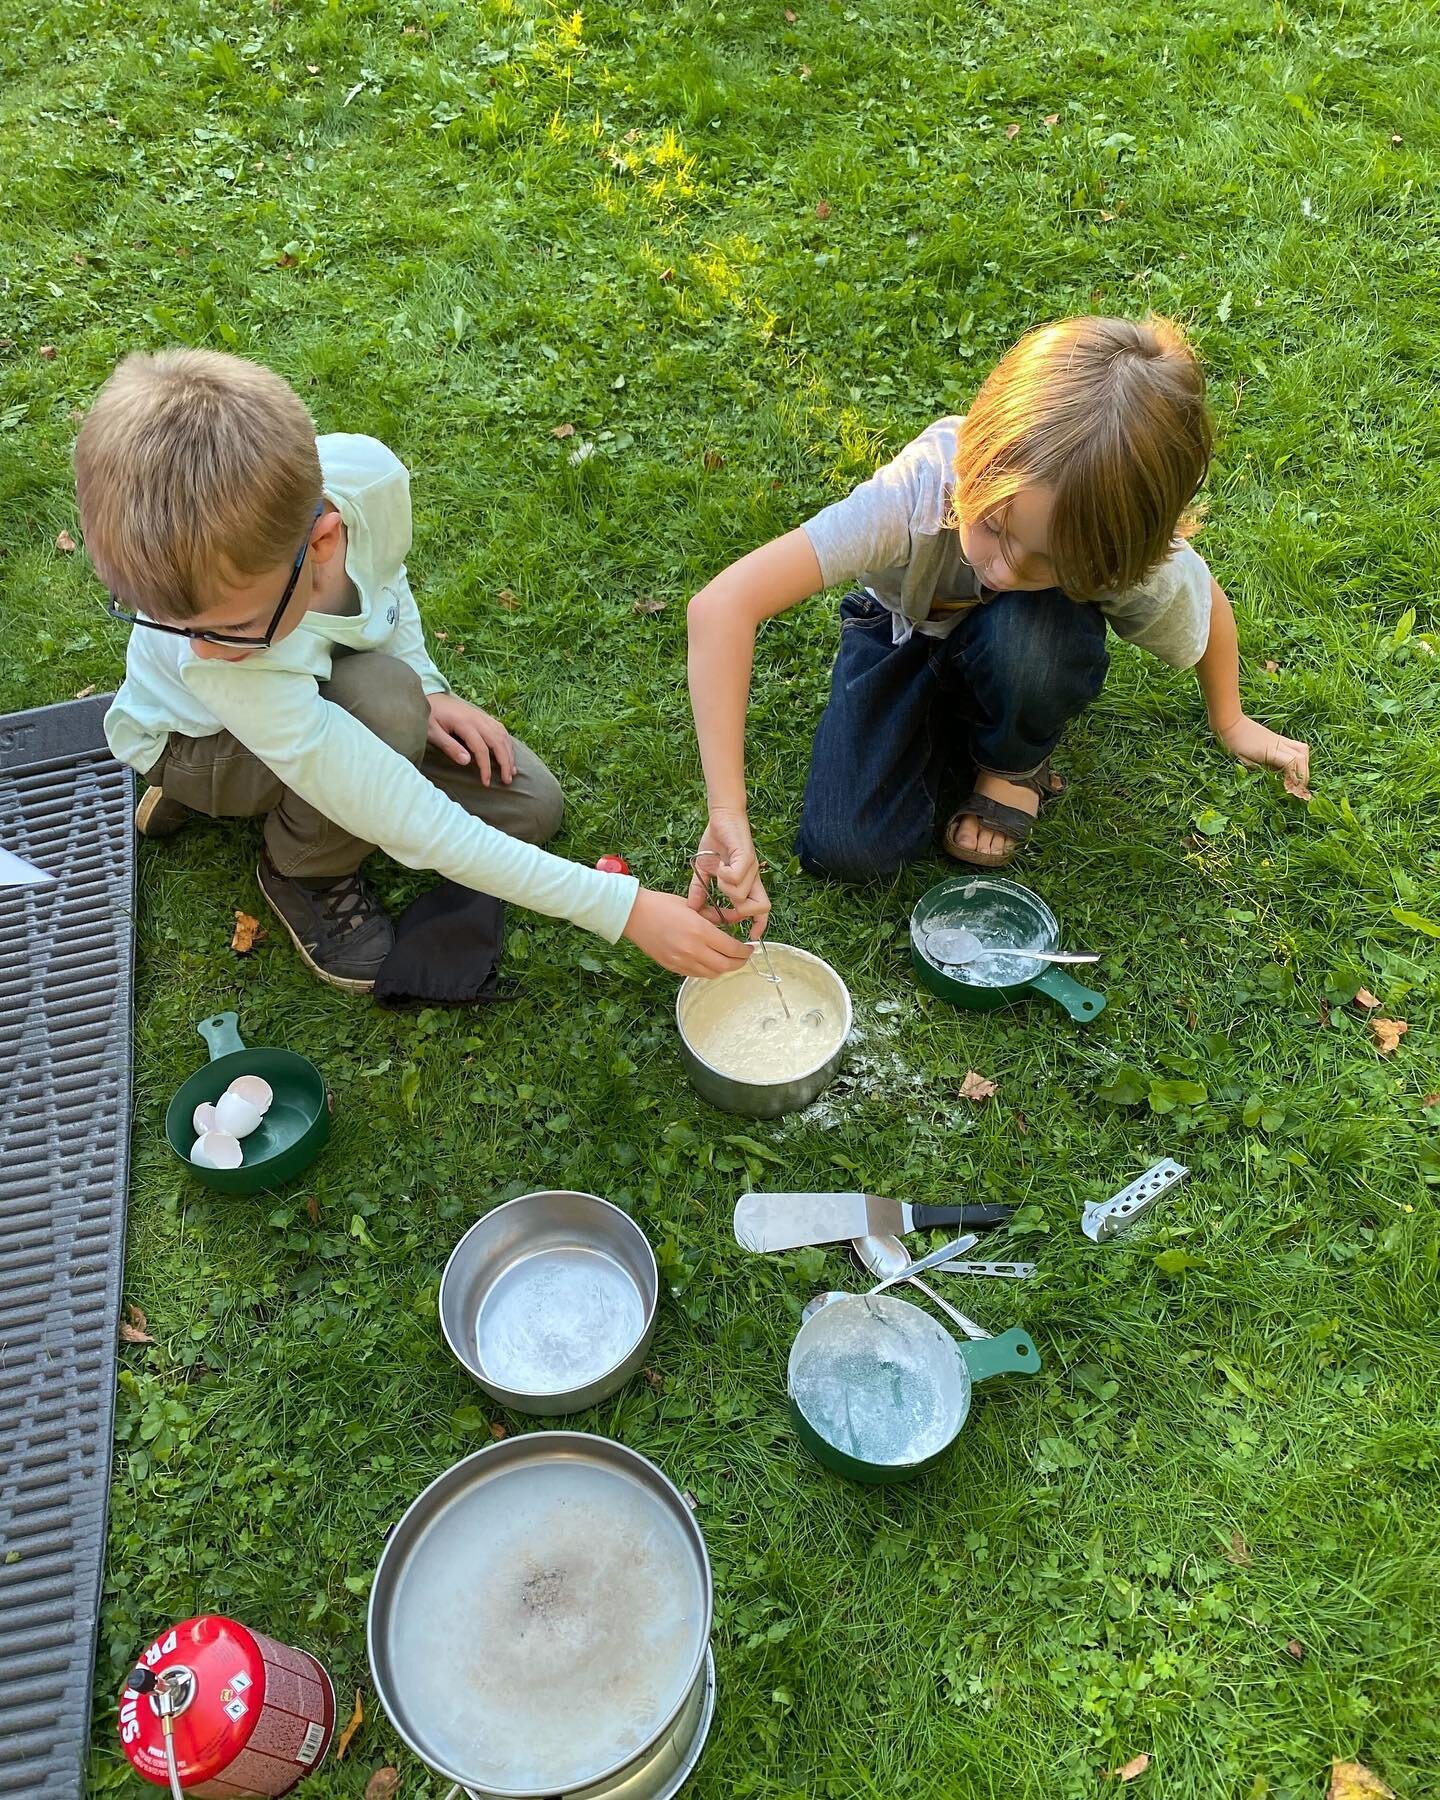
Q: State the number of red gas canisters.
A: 1